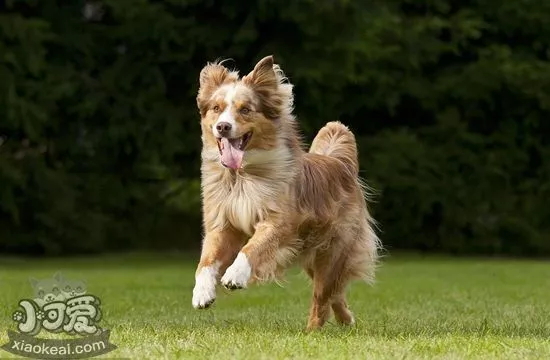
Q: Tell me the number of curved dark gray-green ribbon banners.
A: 1